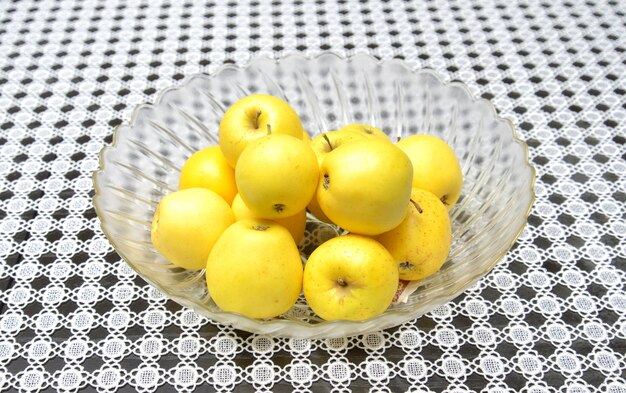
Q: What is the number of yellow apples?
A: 12